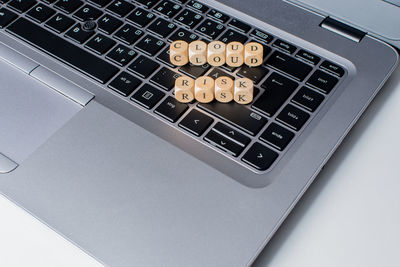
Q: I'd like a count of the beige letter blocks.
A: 9